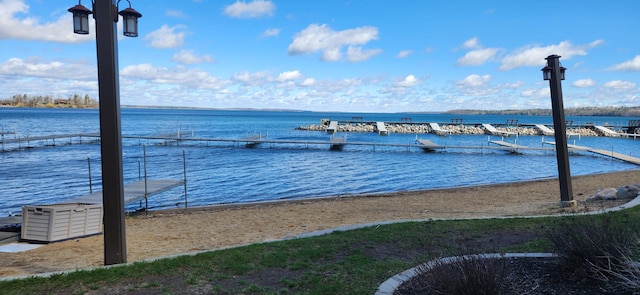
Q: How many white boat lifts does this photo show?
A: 6